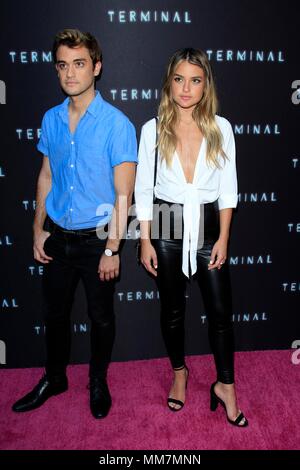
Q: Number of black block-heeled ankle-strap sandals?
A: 2